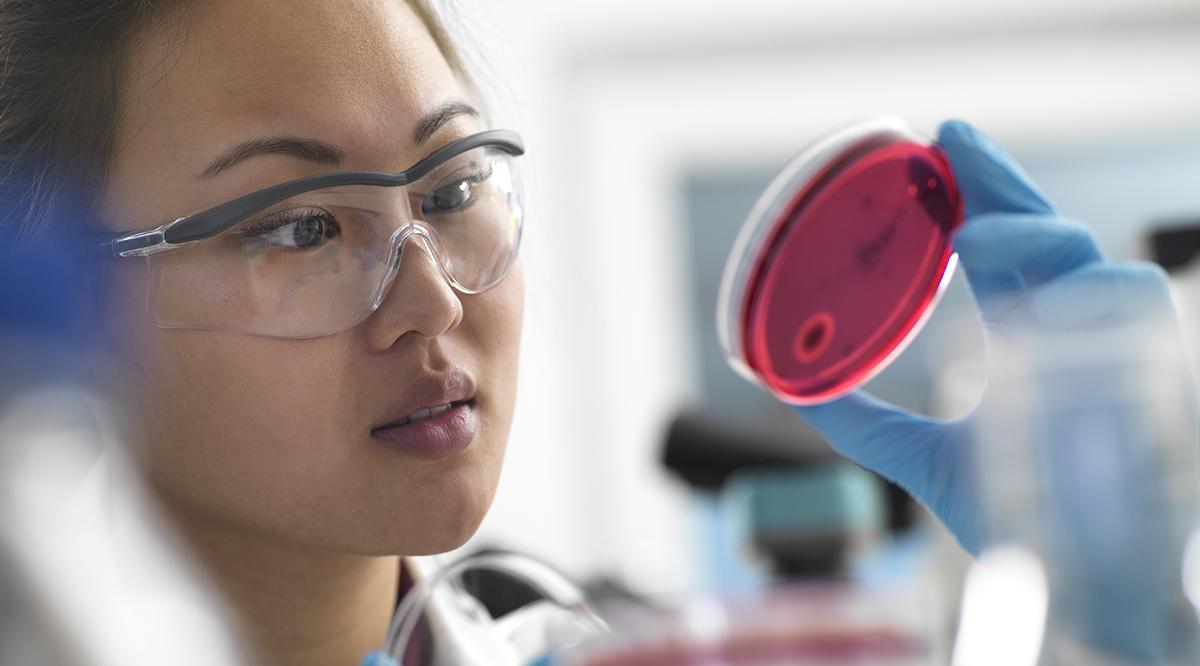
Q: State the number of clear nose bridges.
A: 1